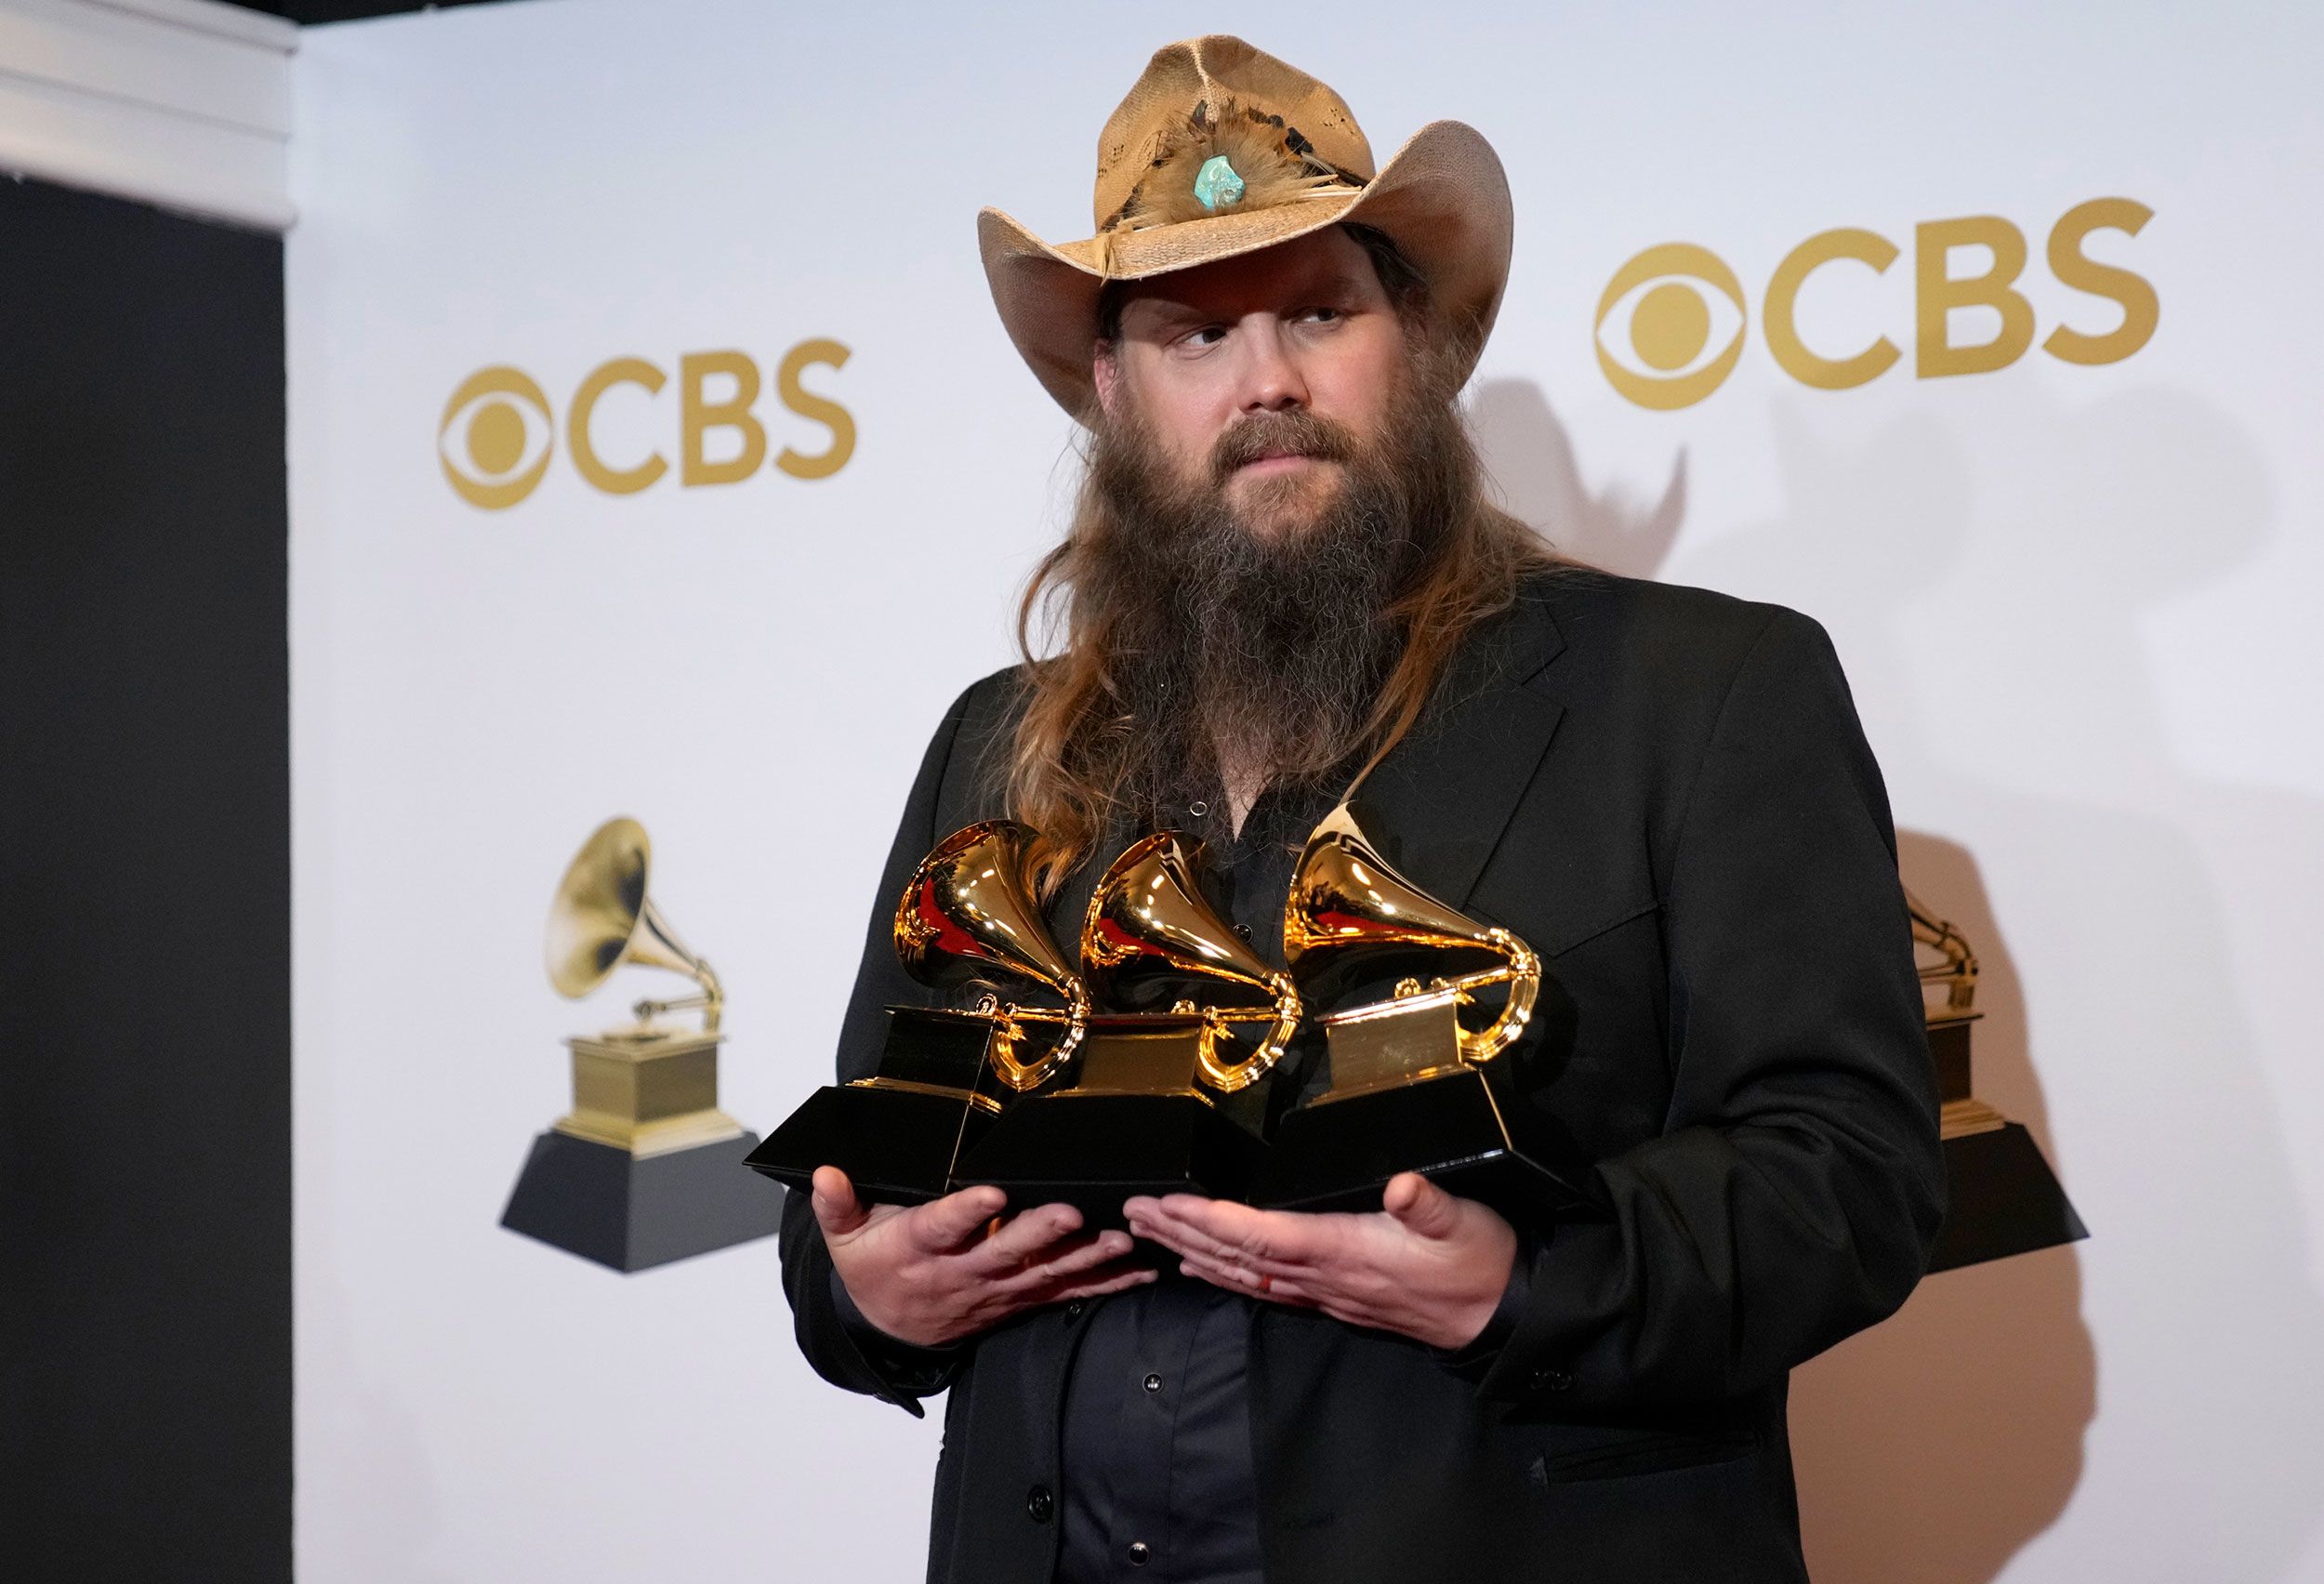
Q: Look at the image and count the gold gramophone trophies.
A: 3